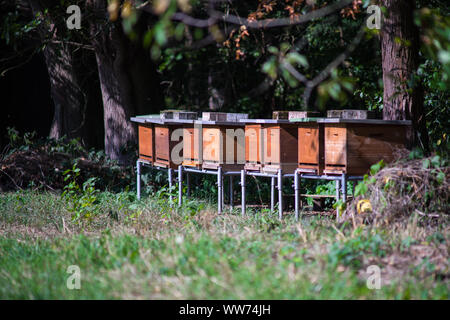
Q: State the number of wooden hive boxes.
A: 8